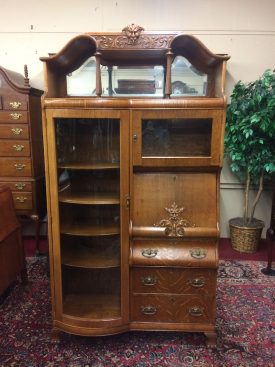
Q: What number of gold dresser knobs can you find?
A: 7